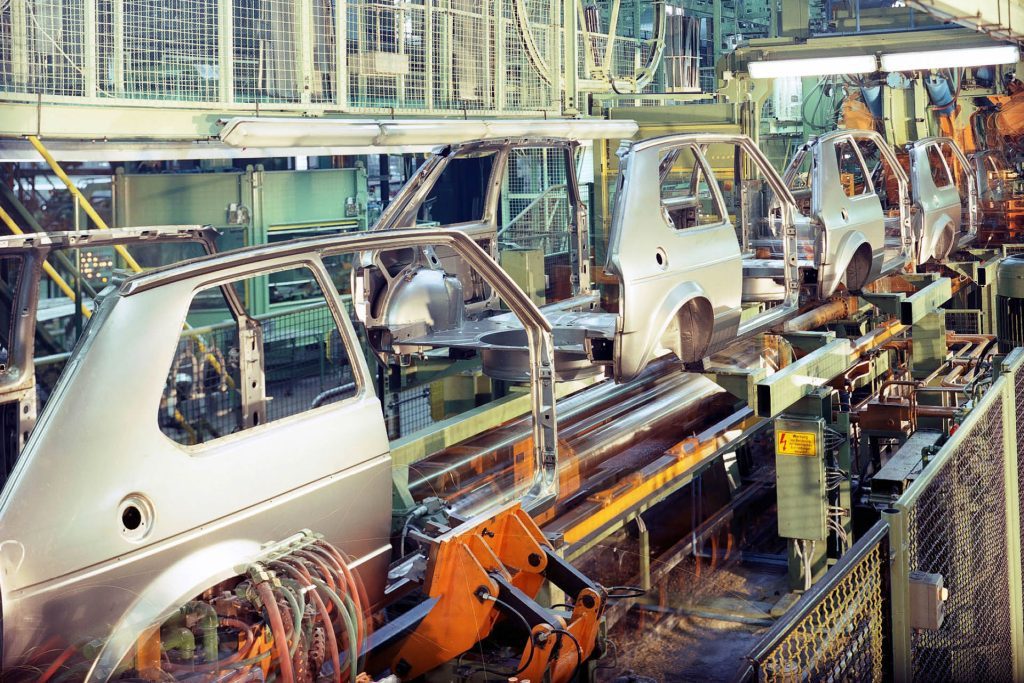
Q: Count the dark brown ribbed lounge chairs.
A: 0